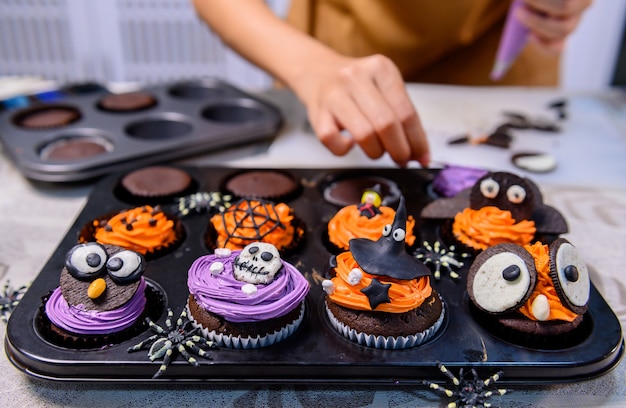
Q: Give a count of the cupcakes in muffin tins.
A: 15